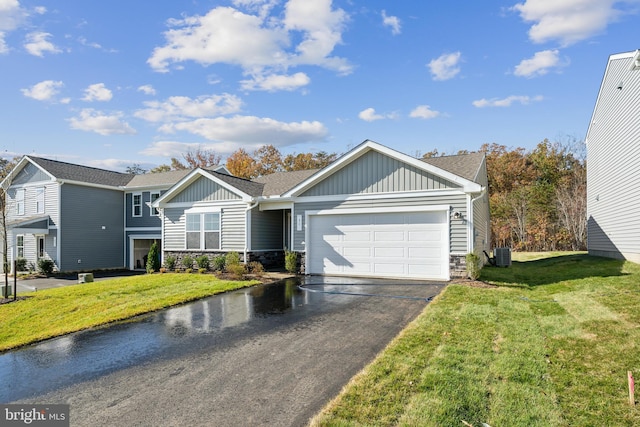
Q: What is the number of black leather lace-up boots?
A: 0